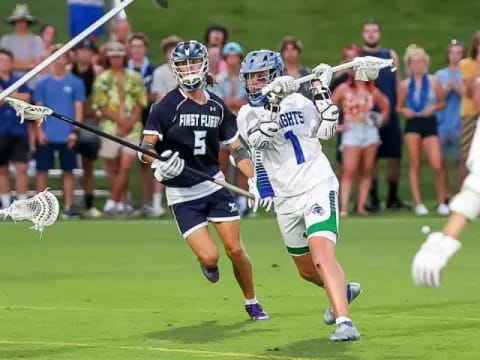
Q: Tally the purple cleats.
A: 2